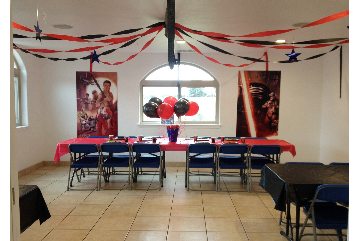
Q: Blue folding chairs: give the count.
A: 15